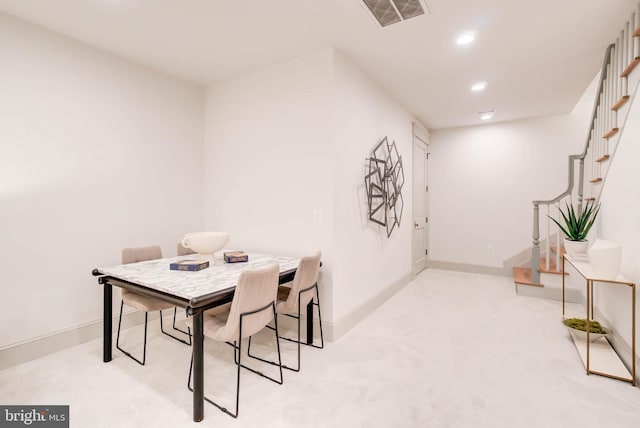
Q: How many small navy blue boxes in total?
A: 2